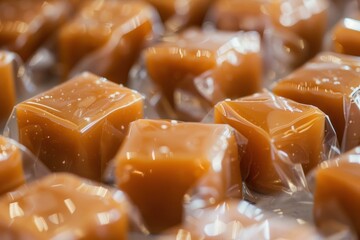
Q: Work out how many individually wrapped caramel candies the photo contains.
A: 15